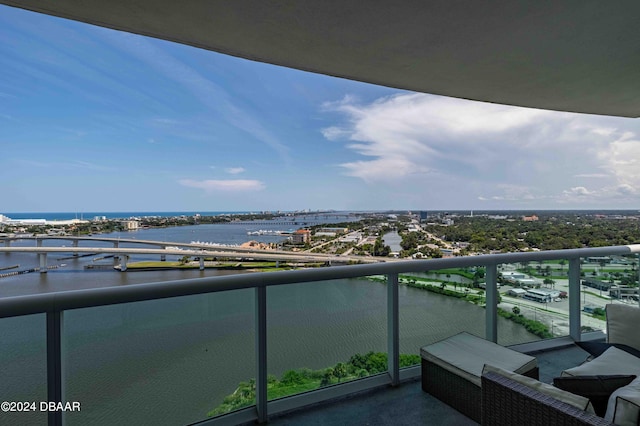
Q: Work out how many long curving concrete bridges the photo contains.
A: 2